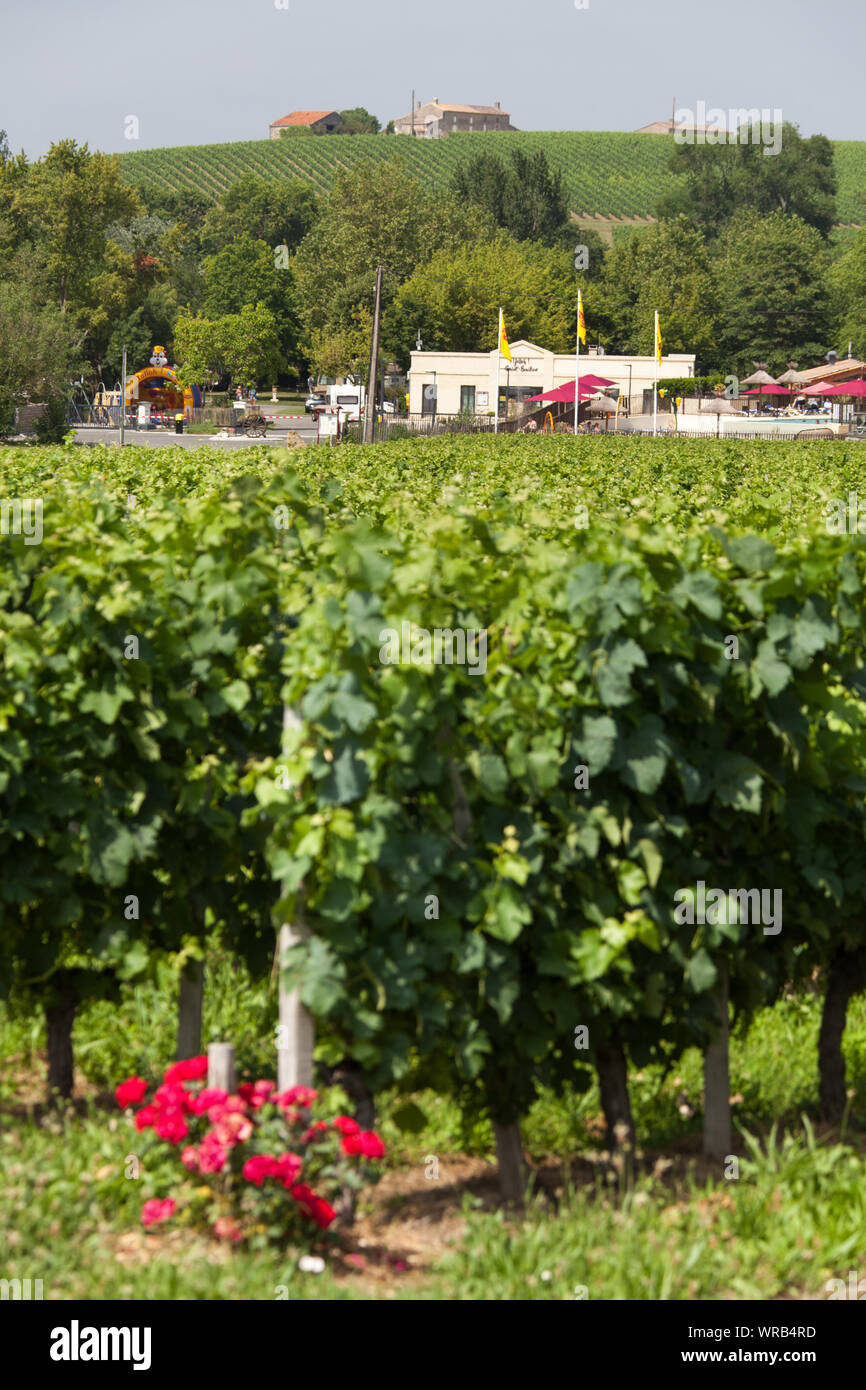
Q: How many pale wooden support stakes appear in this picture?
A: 5